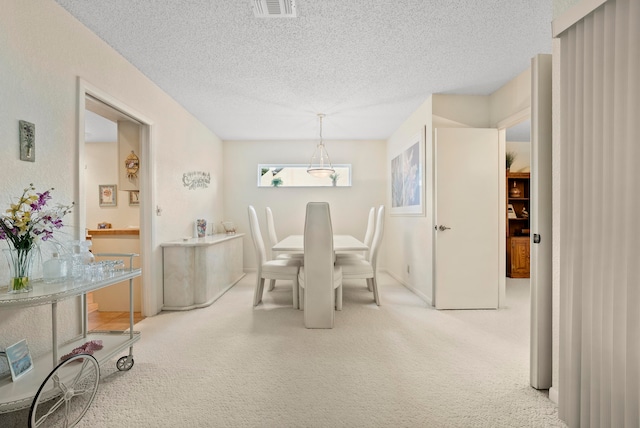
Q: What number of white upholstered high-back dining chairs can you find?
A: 5